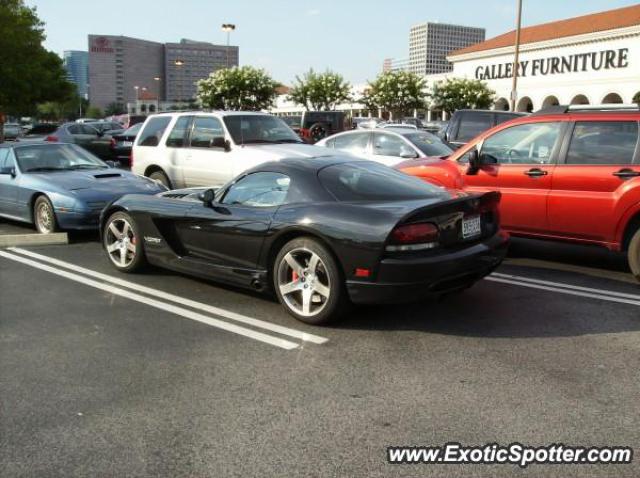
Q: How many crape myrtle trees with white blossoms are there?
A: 4